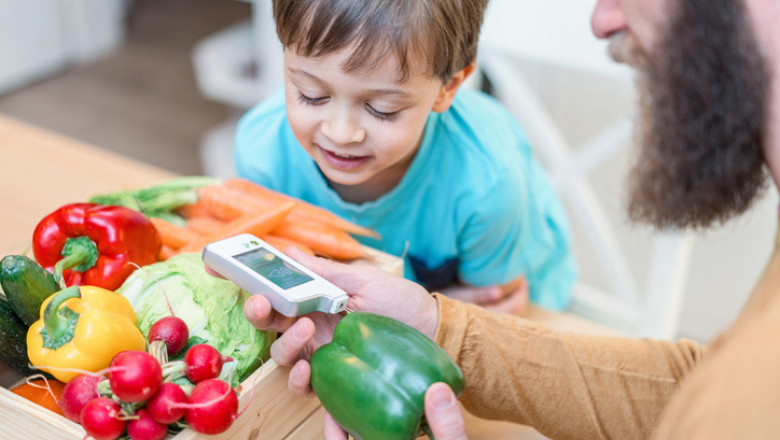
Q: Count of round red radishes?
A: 8